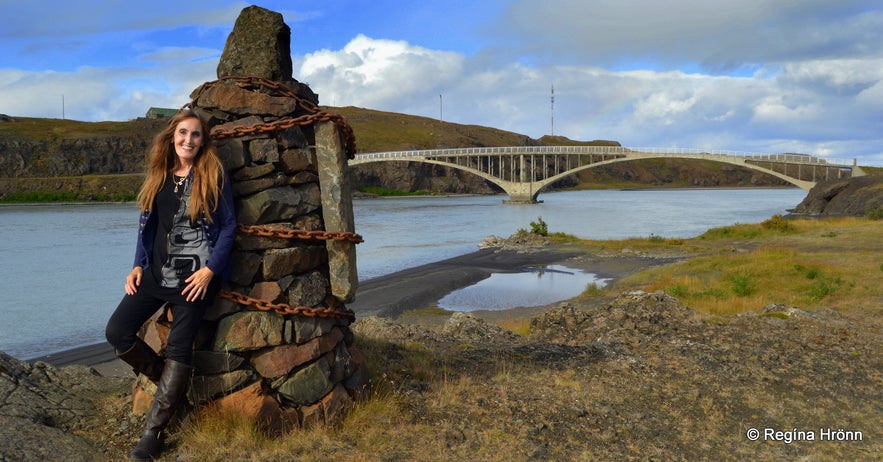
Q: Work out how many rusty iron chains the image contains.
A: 4